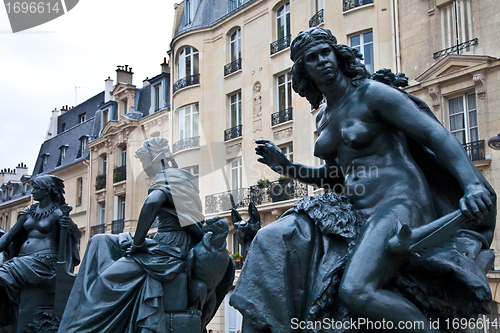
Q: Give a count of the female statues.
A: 3